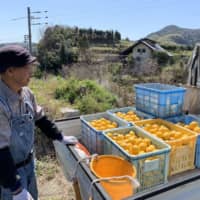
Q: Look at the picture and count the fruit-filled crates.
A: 5